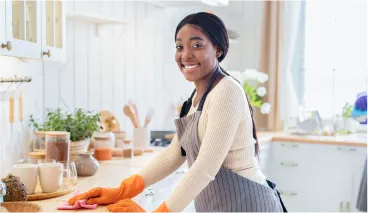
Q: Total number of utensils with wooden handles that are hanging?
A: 2